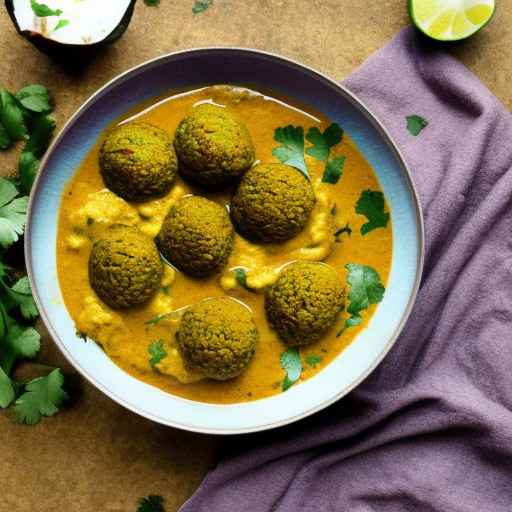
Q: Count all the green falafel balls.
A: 7